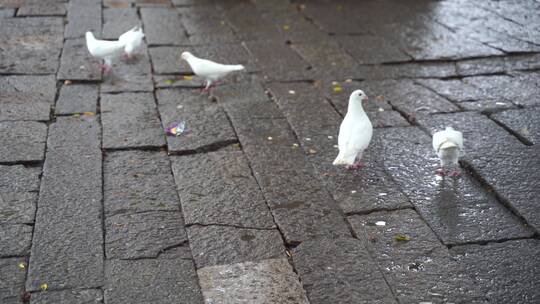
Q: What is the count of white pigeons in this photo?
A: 5